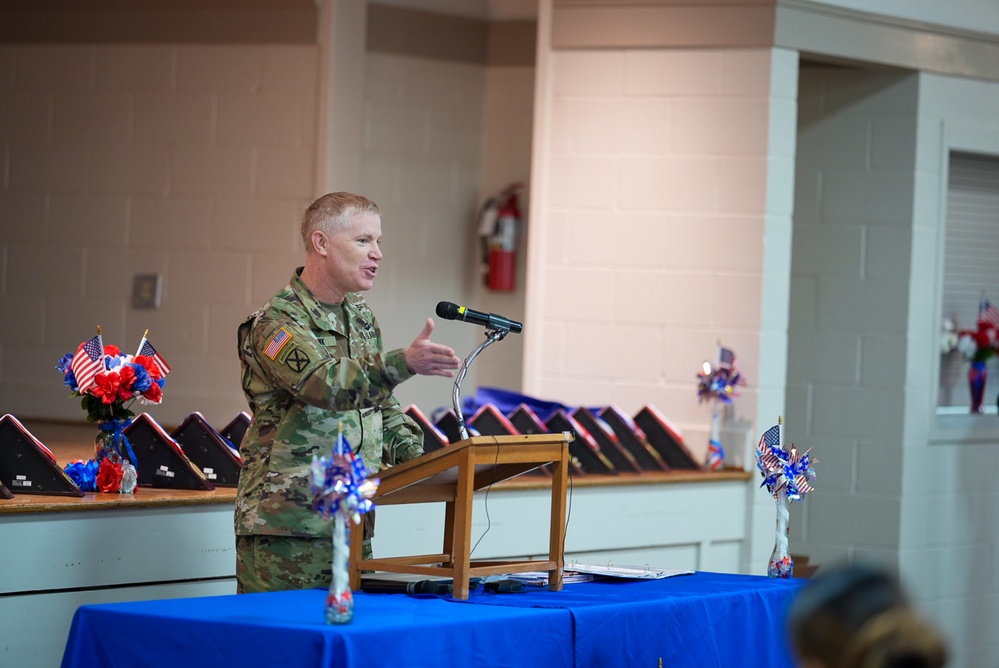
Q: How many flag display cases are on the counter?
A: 13